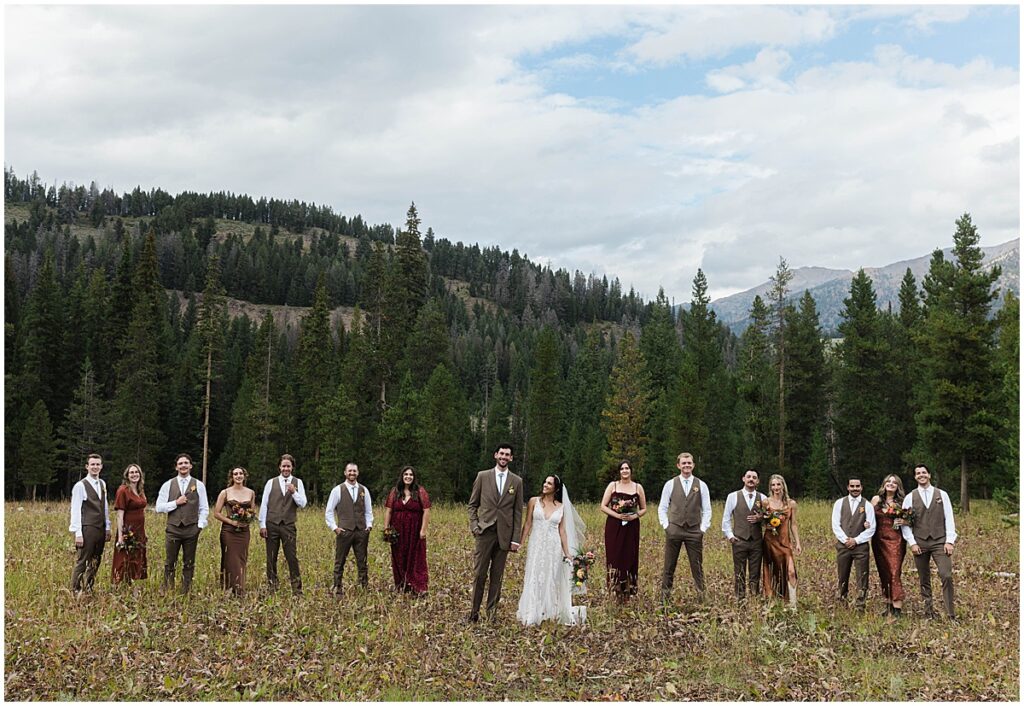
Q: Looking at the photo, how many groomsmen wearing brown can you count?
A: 8